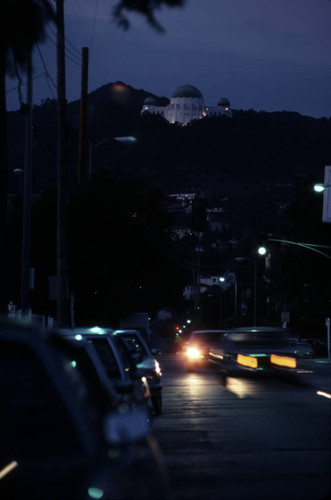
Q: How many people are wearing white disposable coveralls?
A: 0